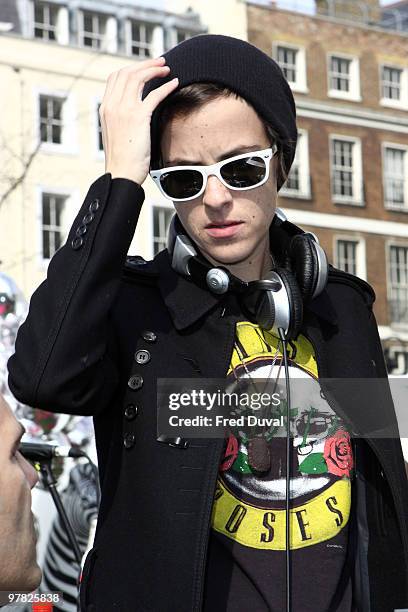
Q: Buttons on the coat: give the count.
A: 9